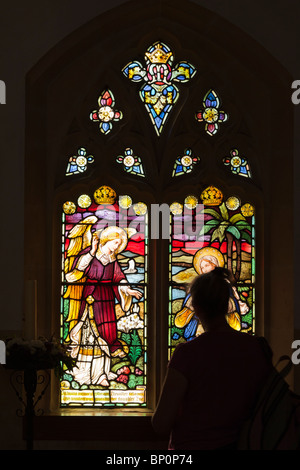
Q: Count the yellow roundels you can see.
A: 8